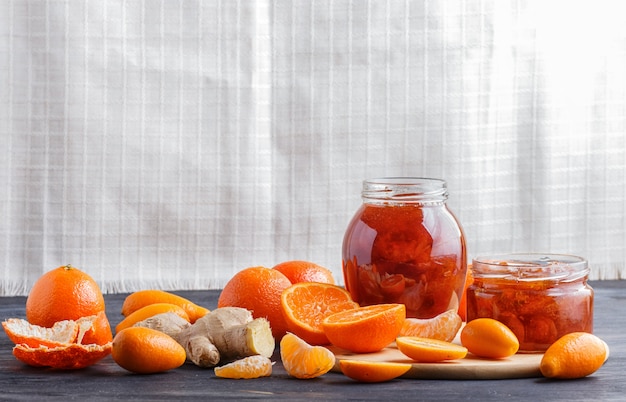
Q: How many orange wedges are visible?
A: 3